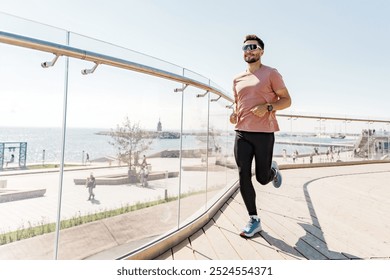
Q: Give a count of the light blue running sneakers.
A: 2